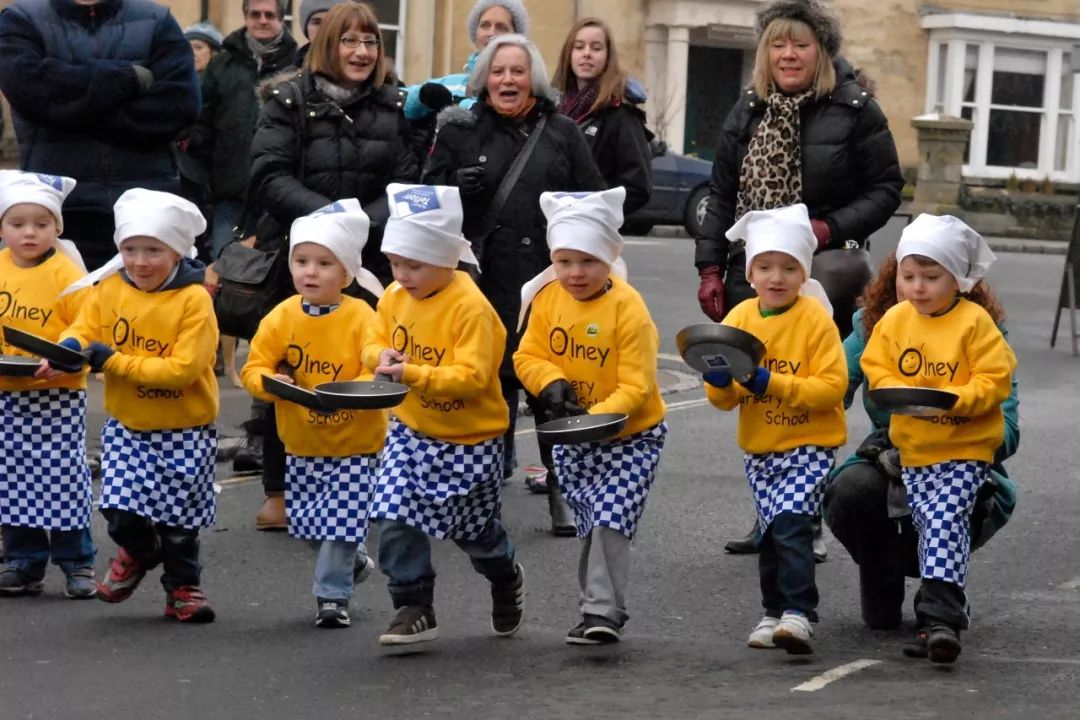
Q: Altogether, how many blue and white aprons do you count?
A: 7